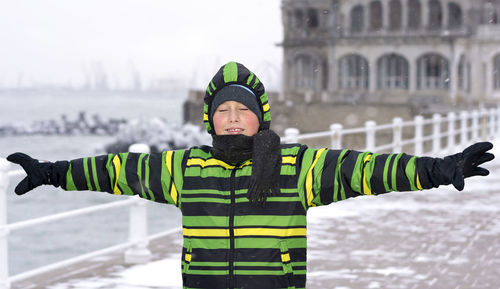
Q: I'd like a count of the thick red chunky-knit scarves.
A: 0